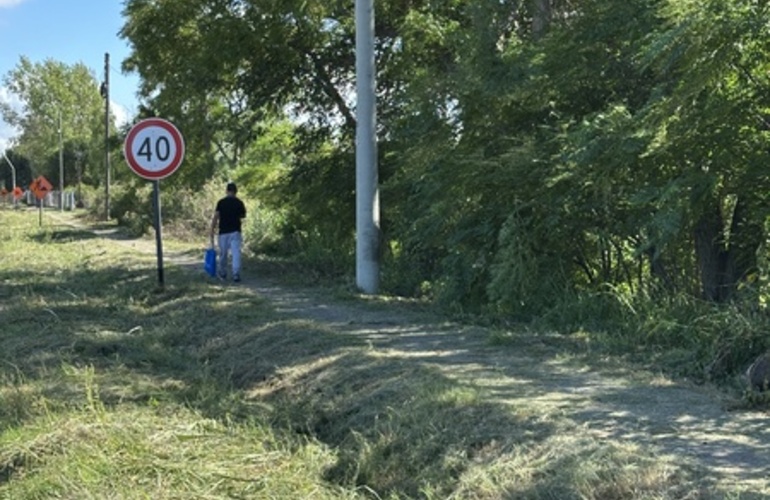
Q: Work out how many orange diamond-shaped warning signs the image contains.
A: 3